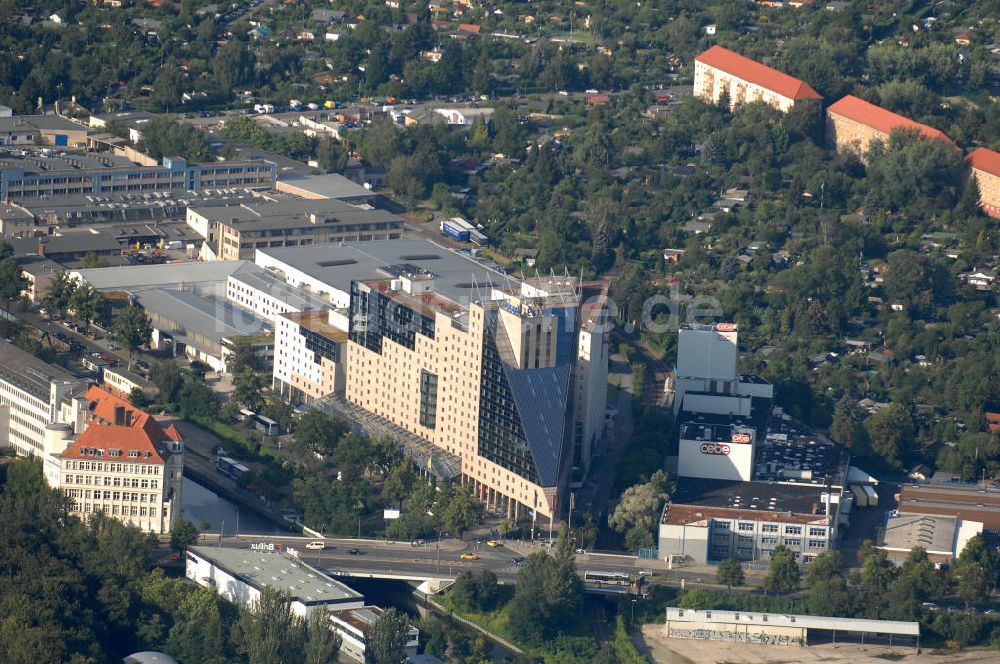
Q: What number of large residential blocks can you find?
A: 3